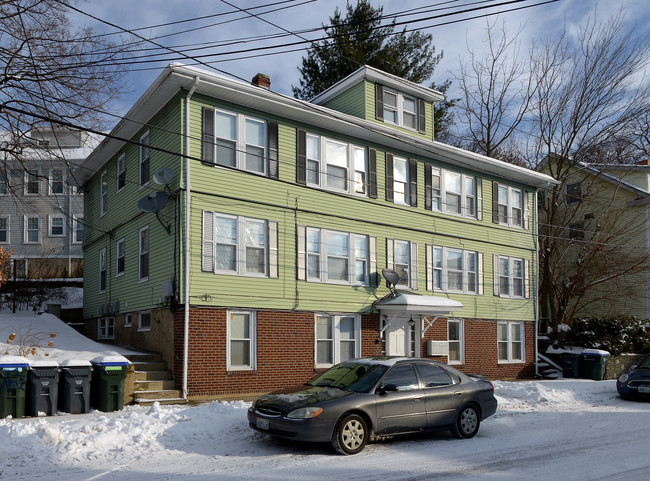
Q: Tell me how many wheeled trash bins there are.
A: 6